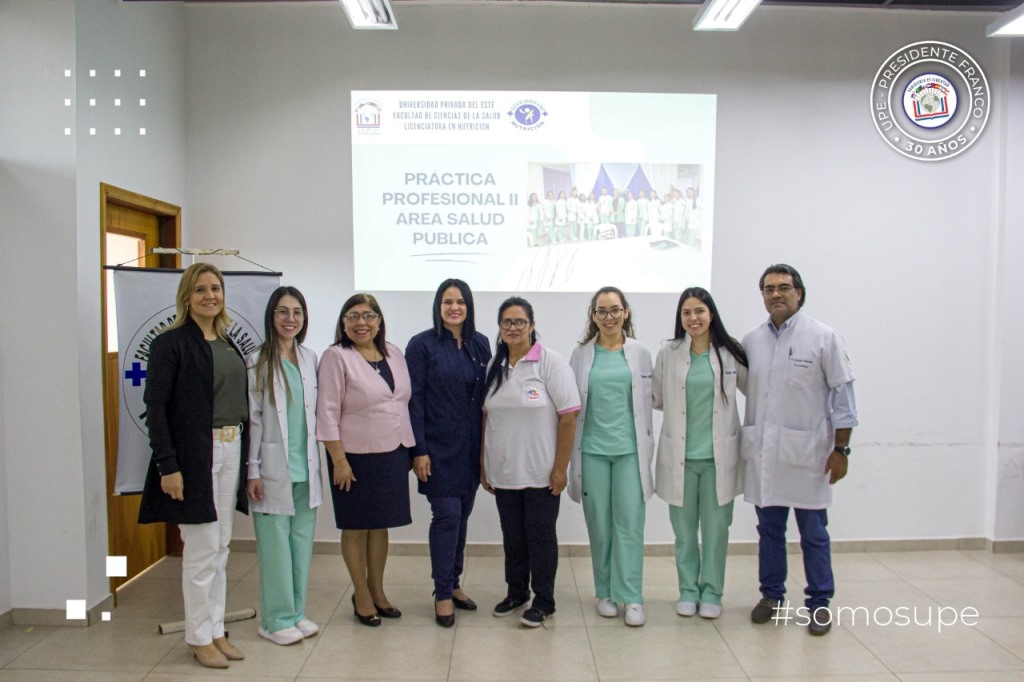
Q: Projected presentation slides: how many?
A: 1